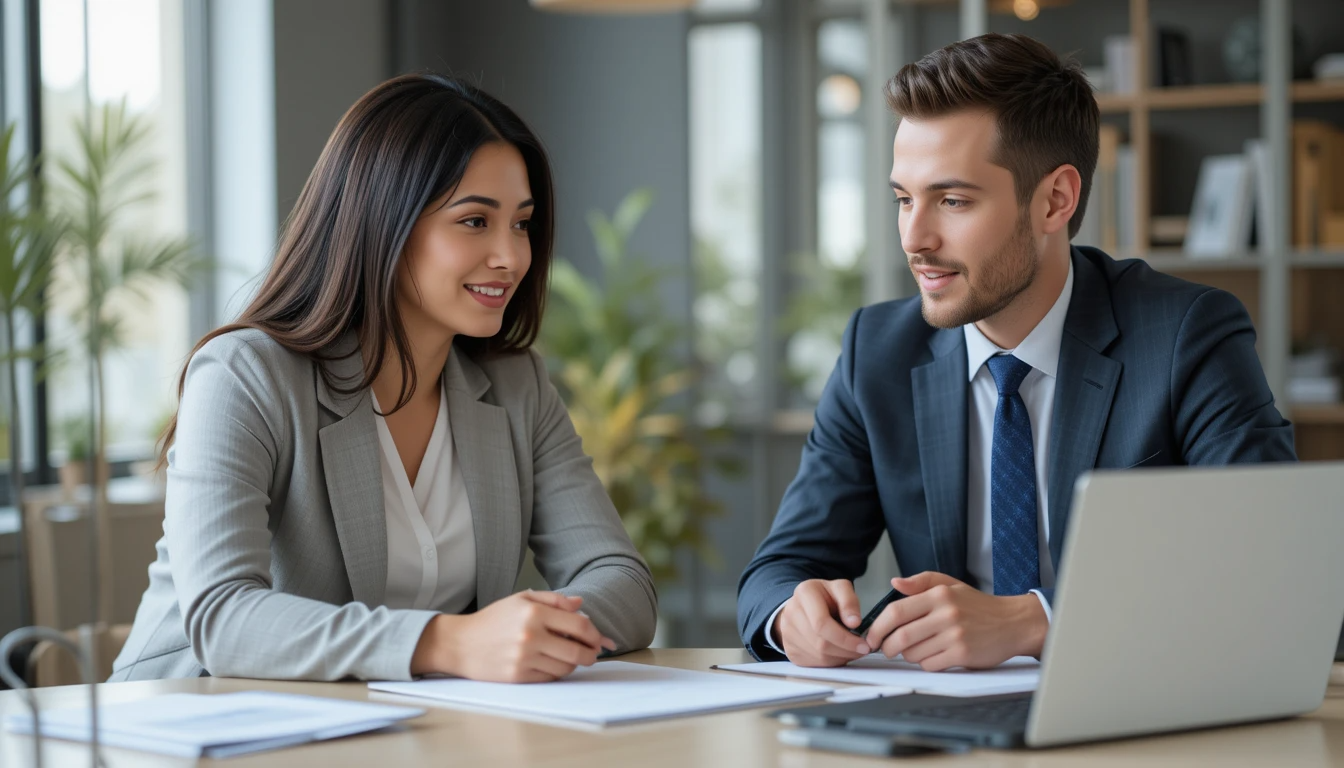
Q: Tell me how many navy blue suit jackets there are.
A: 1